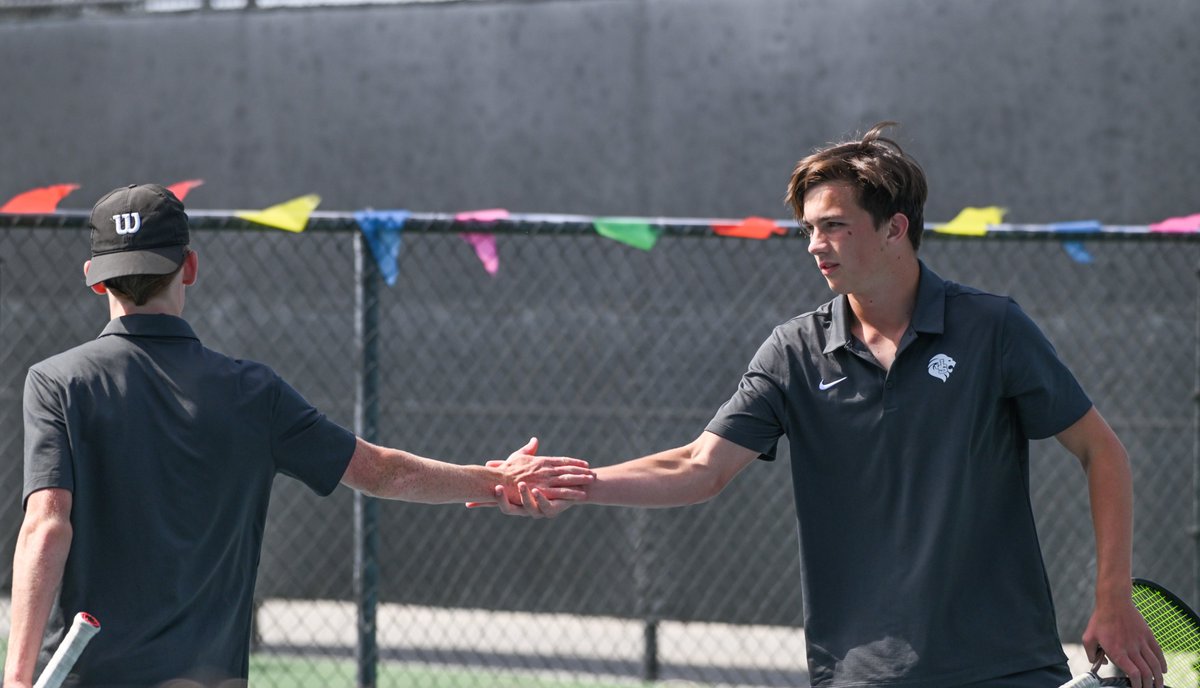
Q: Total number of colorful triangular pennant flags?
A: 10